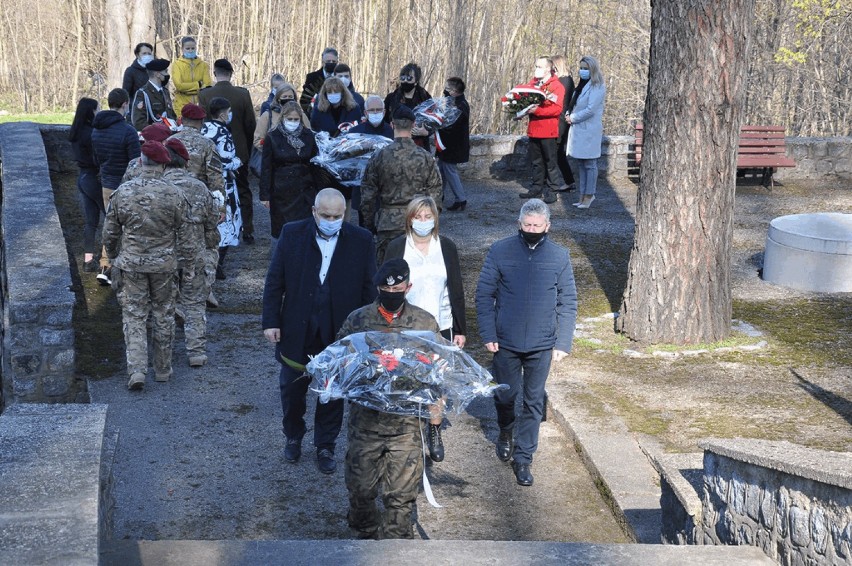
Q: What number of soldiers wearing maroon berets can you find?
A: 4